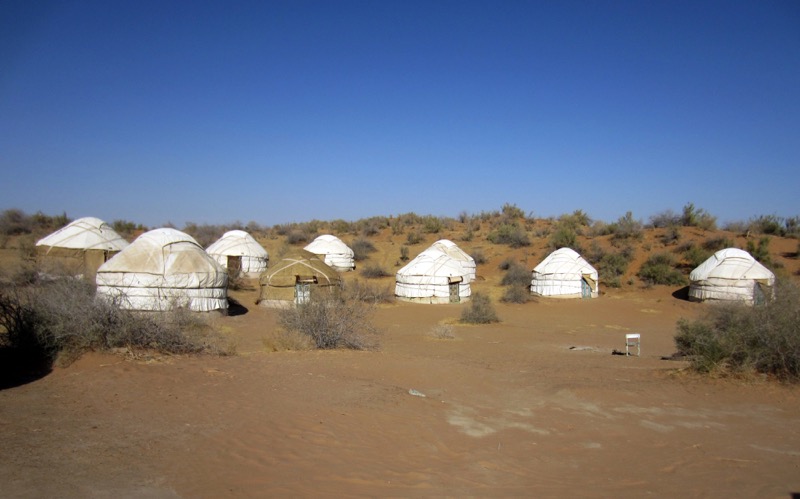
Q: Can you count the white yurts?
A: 8